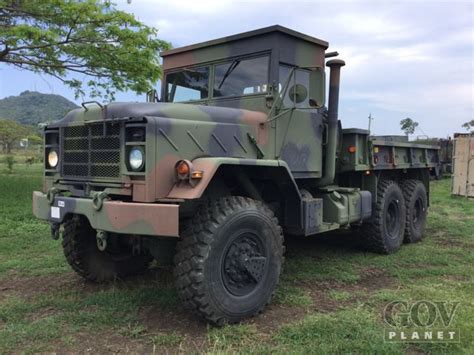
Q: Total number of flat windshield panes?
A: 2